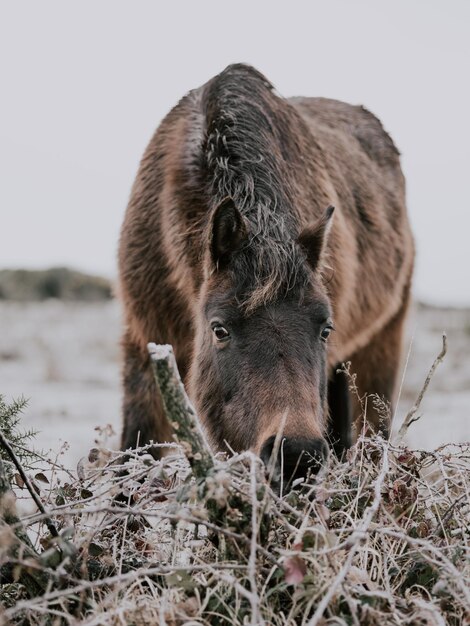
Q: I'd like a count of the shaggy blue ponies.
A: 0